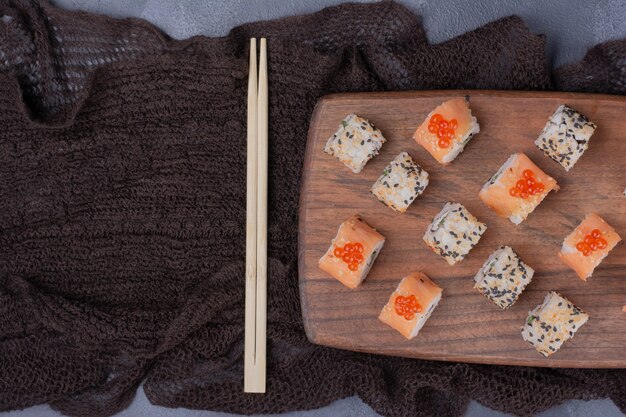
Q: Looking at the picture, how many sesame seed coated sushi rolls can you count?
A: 6